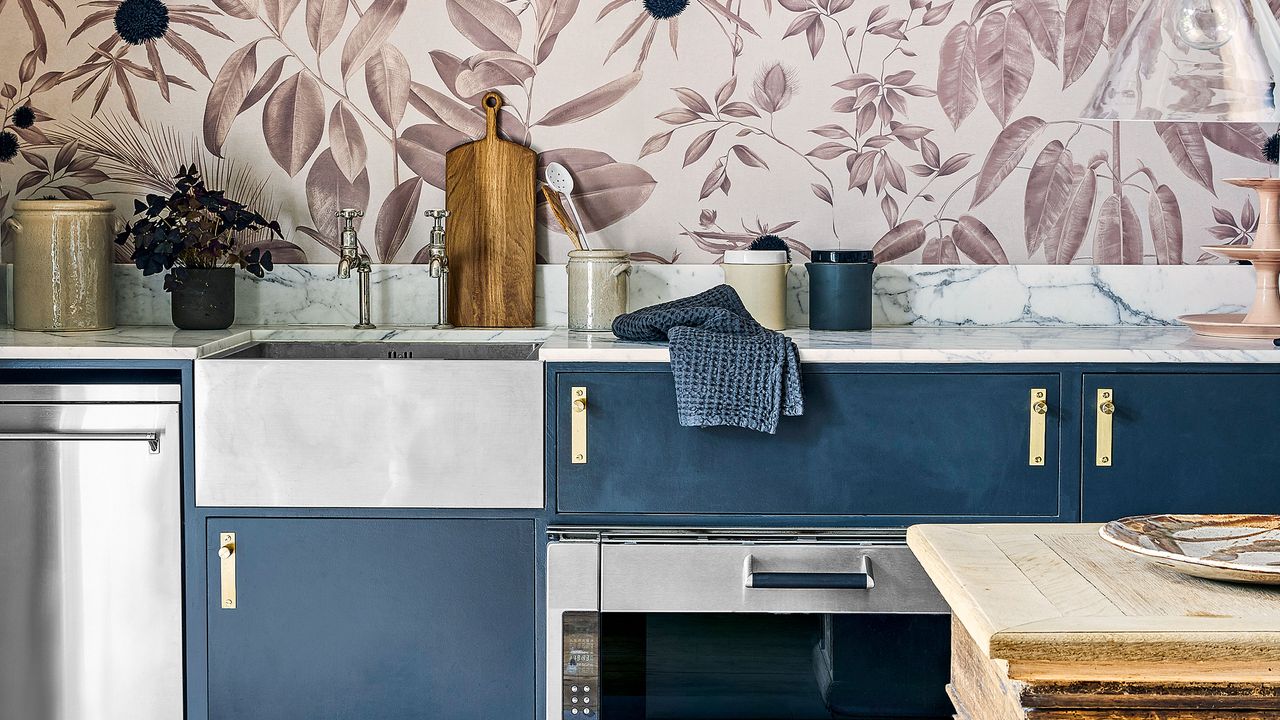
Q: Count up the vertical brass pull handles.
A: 4